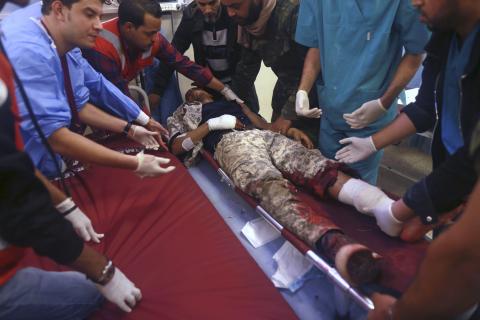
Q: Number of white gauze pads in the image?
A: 2